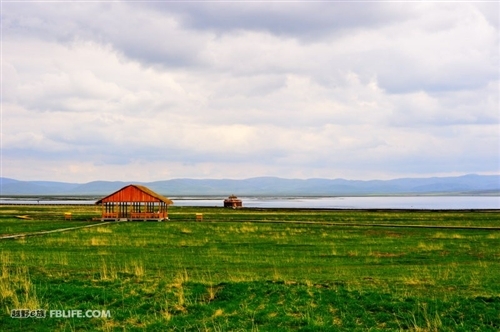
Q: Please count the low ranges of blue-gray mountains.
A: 1